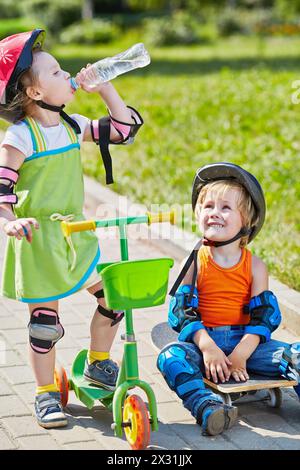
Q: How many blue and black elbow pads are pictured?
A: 2